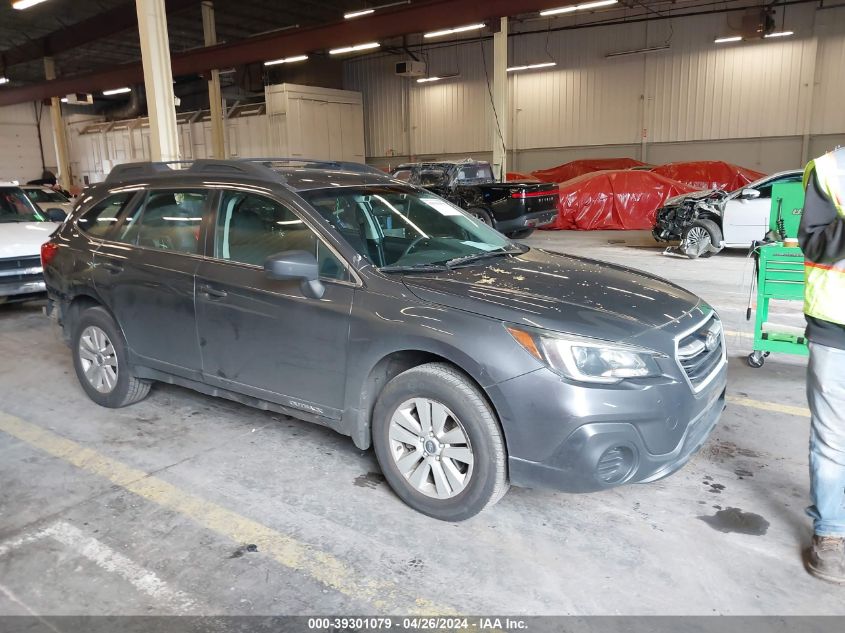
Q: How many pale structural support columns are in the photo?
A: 4